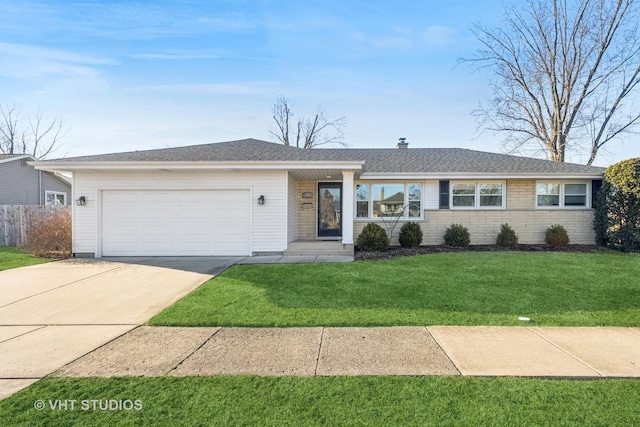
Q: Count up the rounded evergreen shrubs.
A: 5